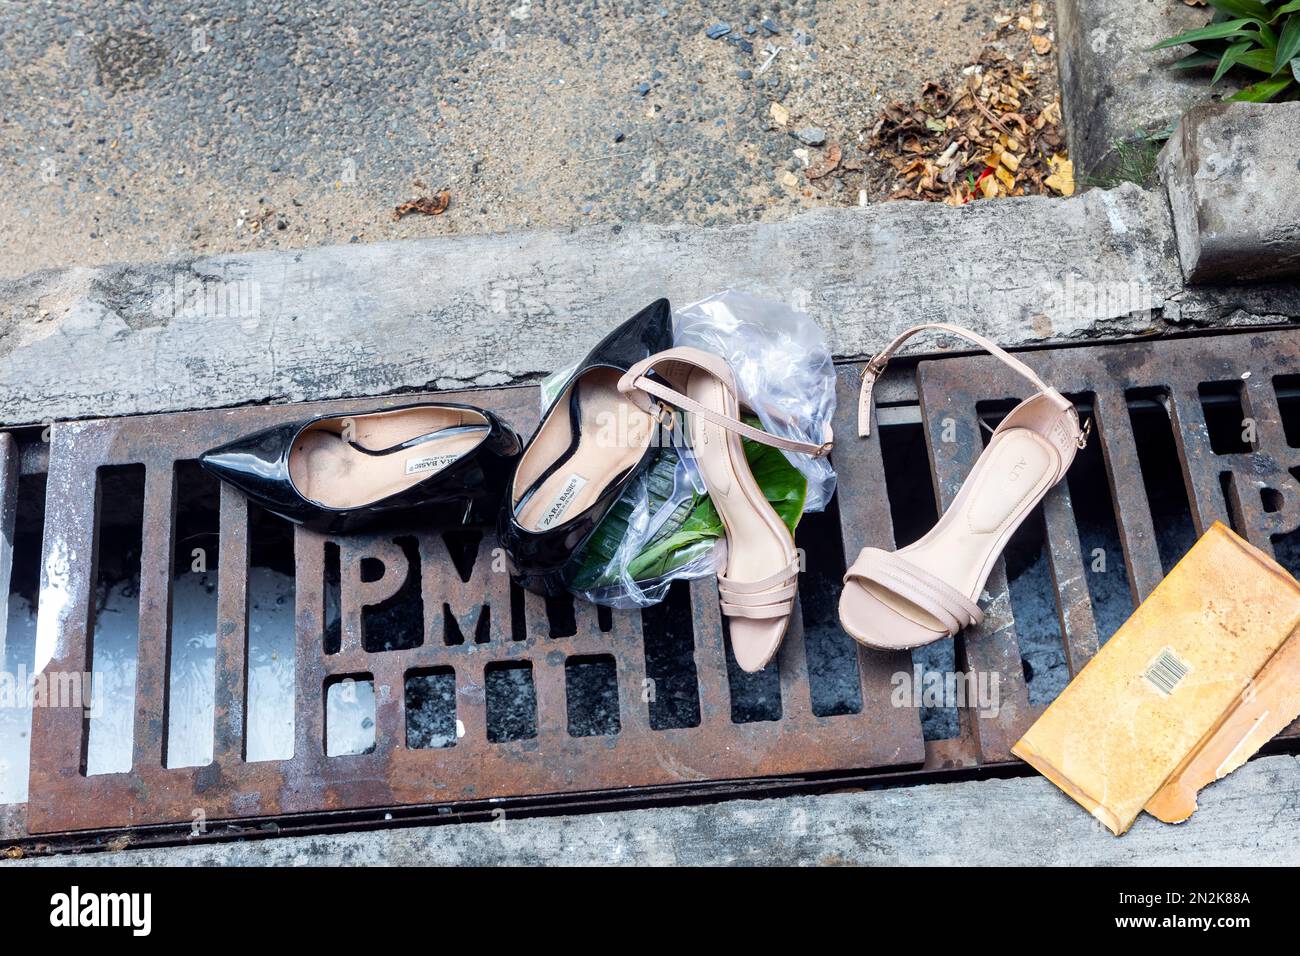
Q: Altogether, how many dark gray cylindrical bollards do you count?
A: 0